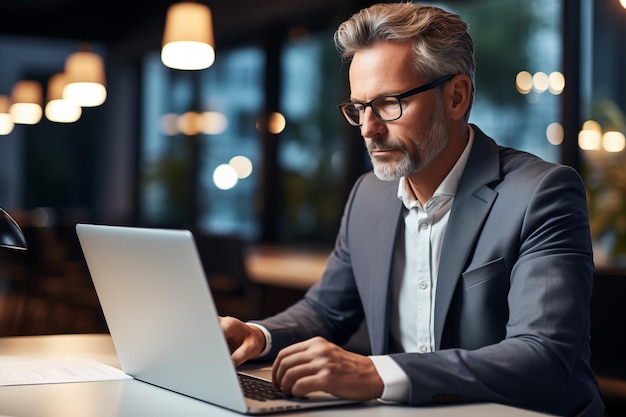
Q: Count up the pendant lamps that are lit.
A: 5